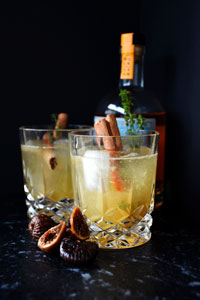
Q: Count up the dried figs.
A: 4